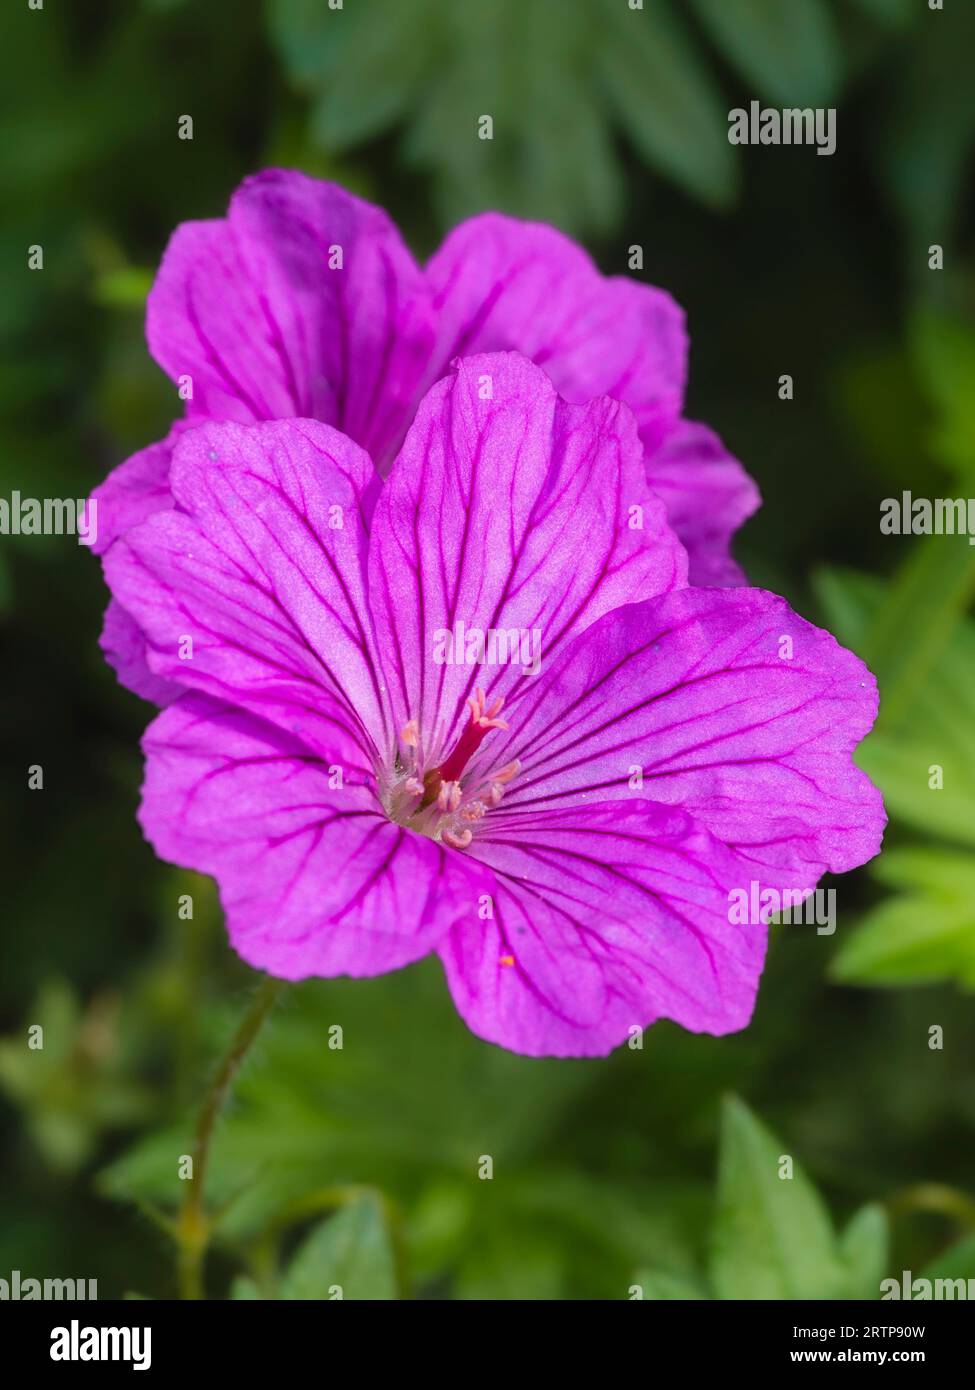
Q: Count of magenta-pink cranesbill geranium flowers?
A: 2